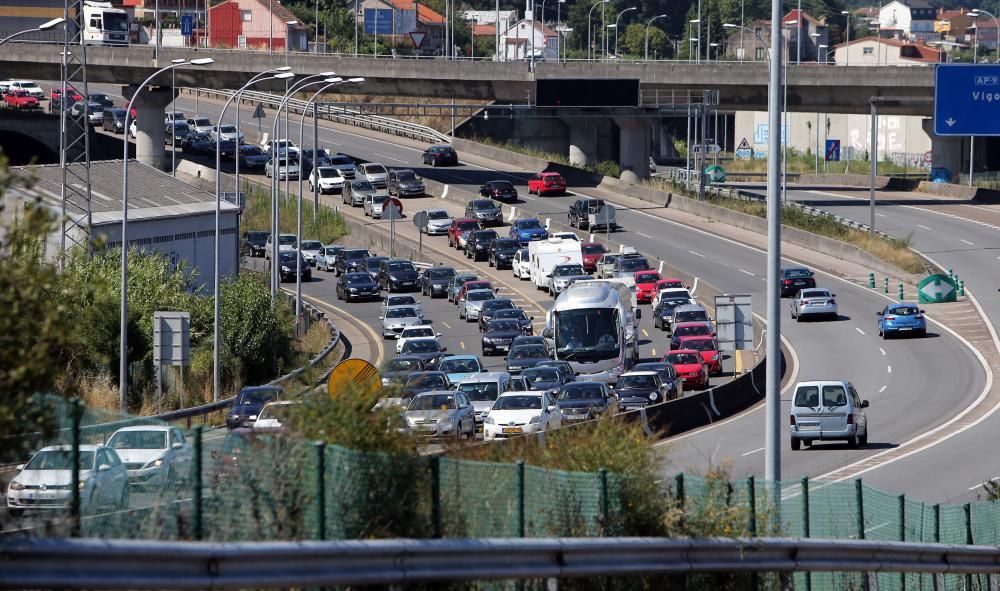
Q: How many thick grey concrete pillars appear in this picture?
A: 4